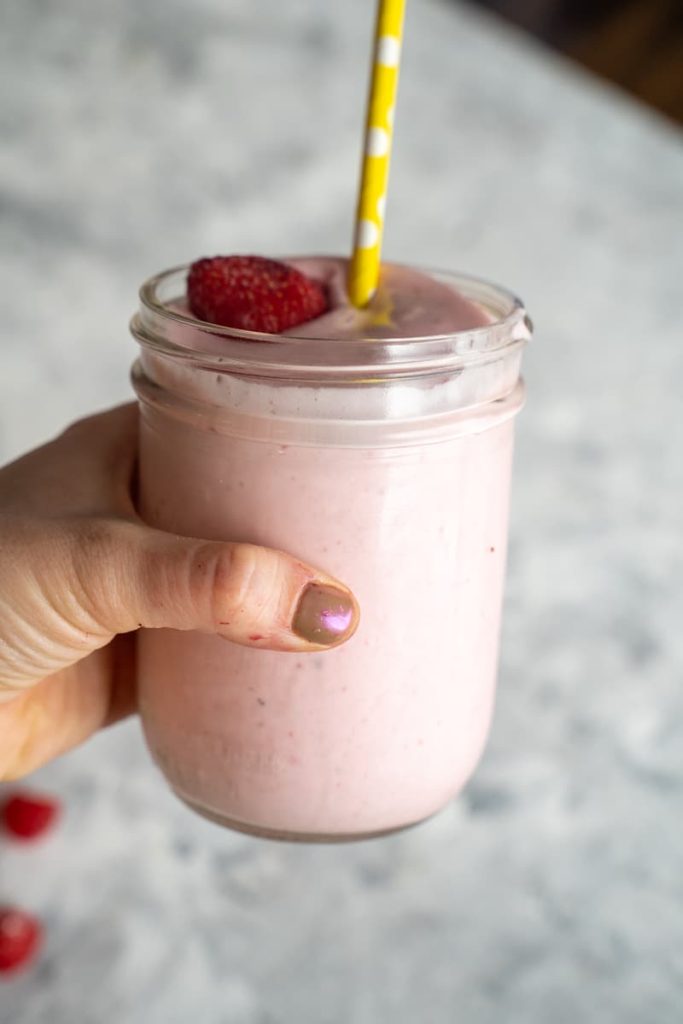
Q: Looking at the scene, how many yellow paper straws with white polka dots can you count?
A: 1